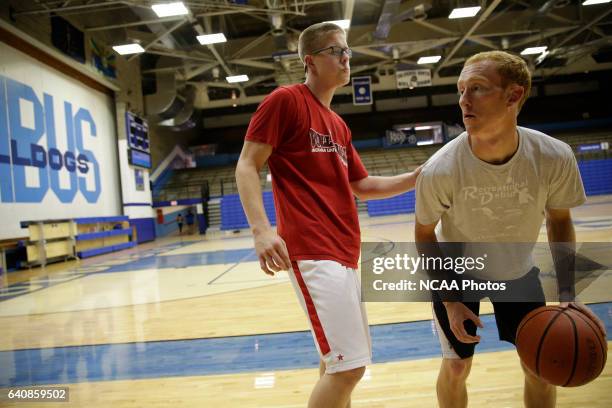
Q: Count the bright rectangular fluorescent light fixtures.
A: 9